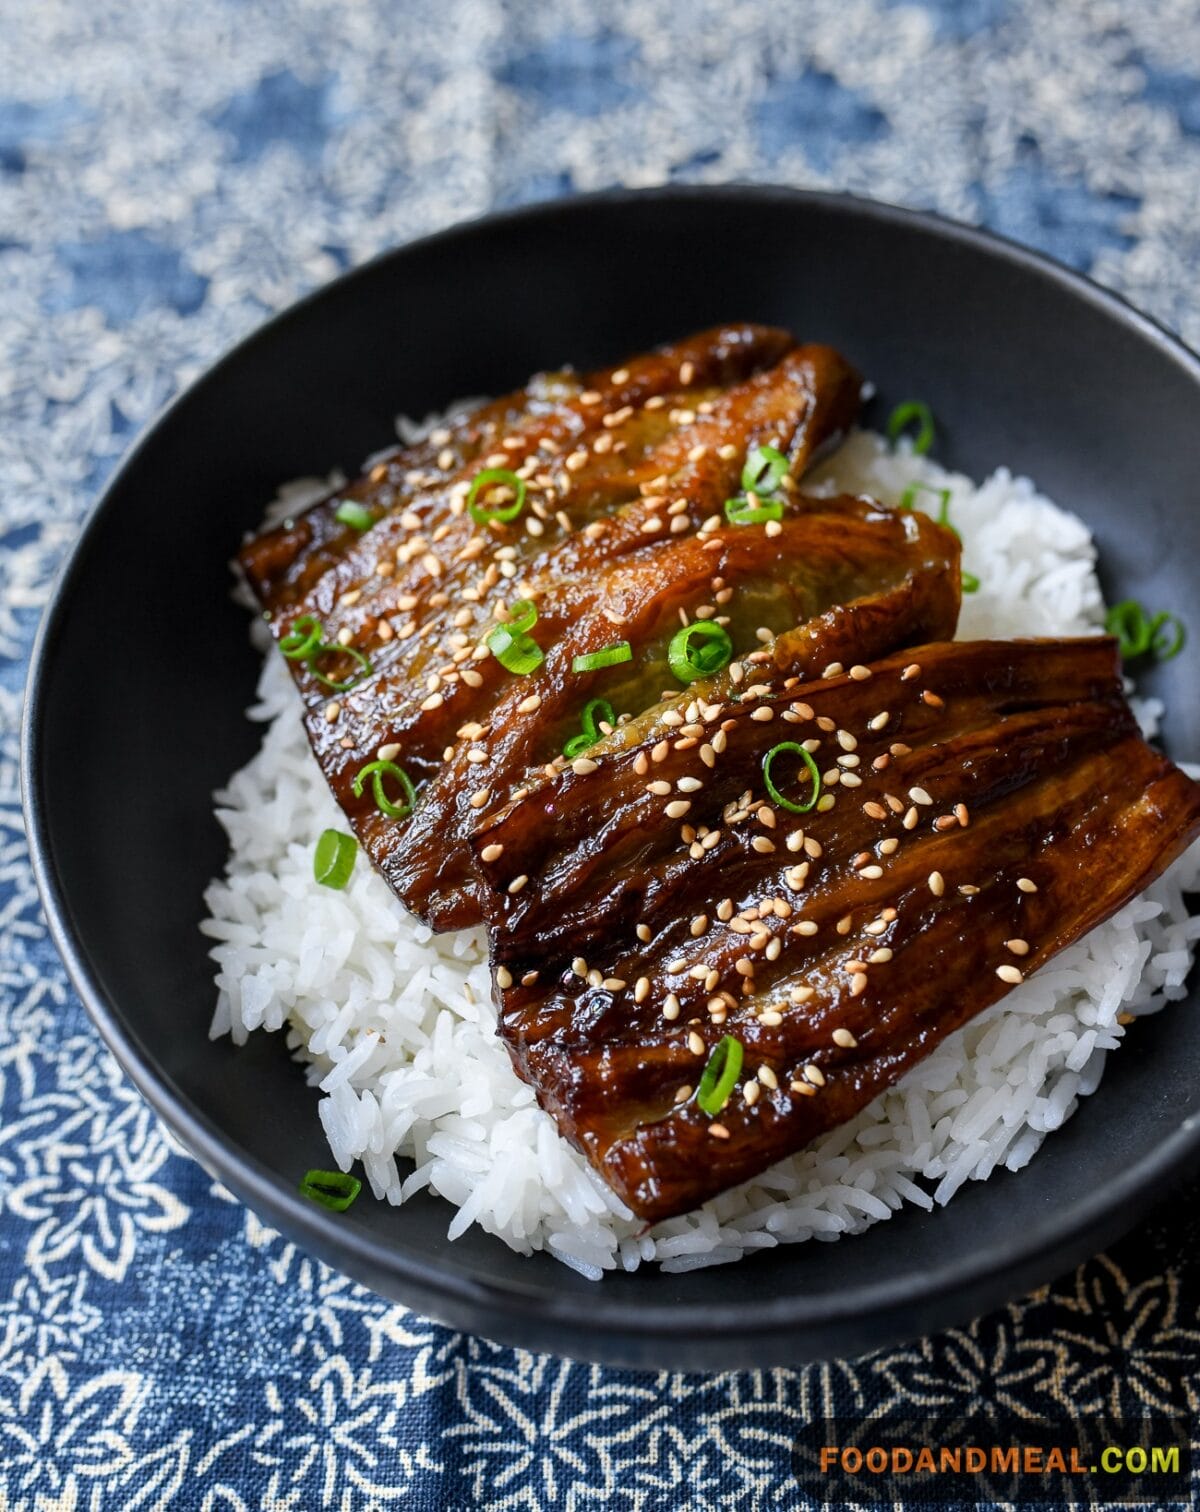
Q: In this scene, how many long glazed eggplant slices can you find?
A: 3